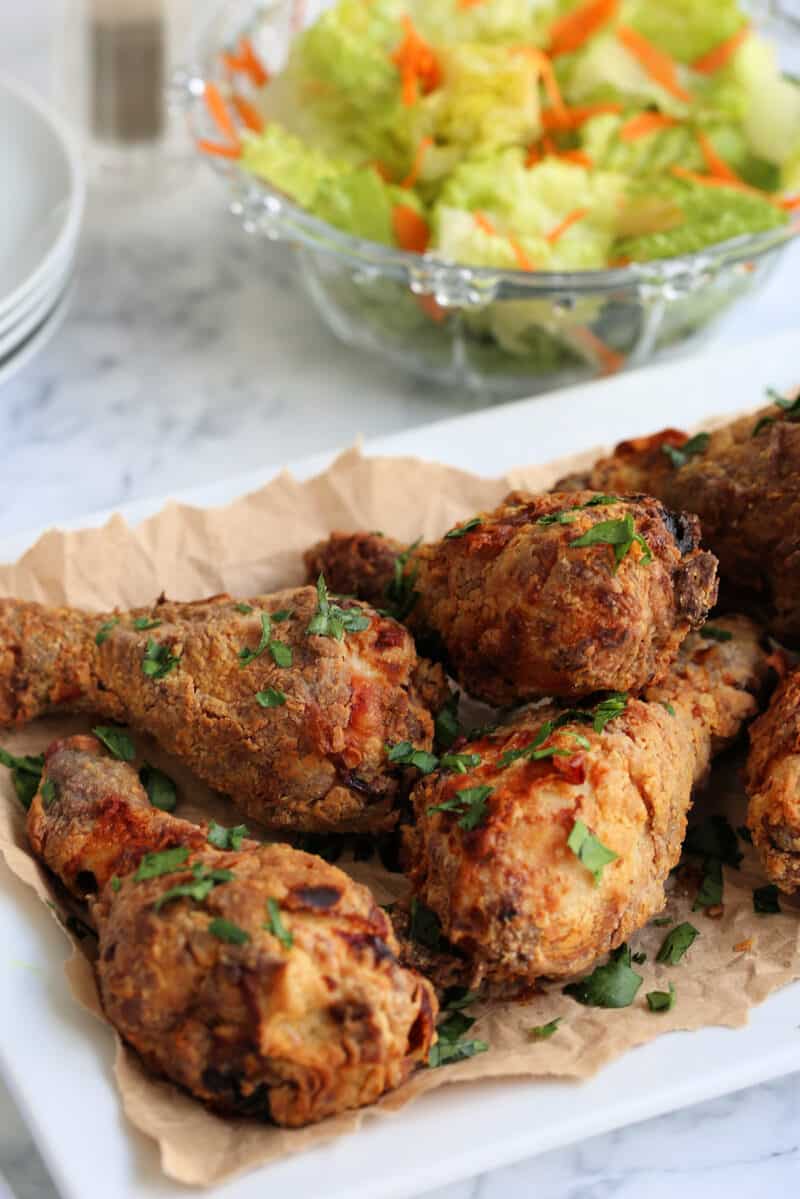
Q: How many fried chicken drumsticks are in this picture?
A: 6